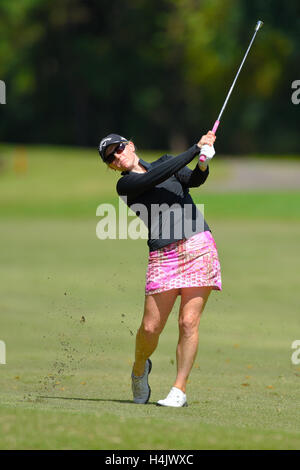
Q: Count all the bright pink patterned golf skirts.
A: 1